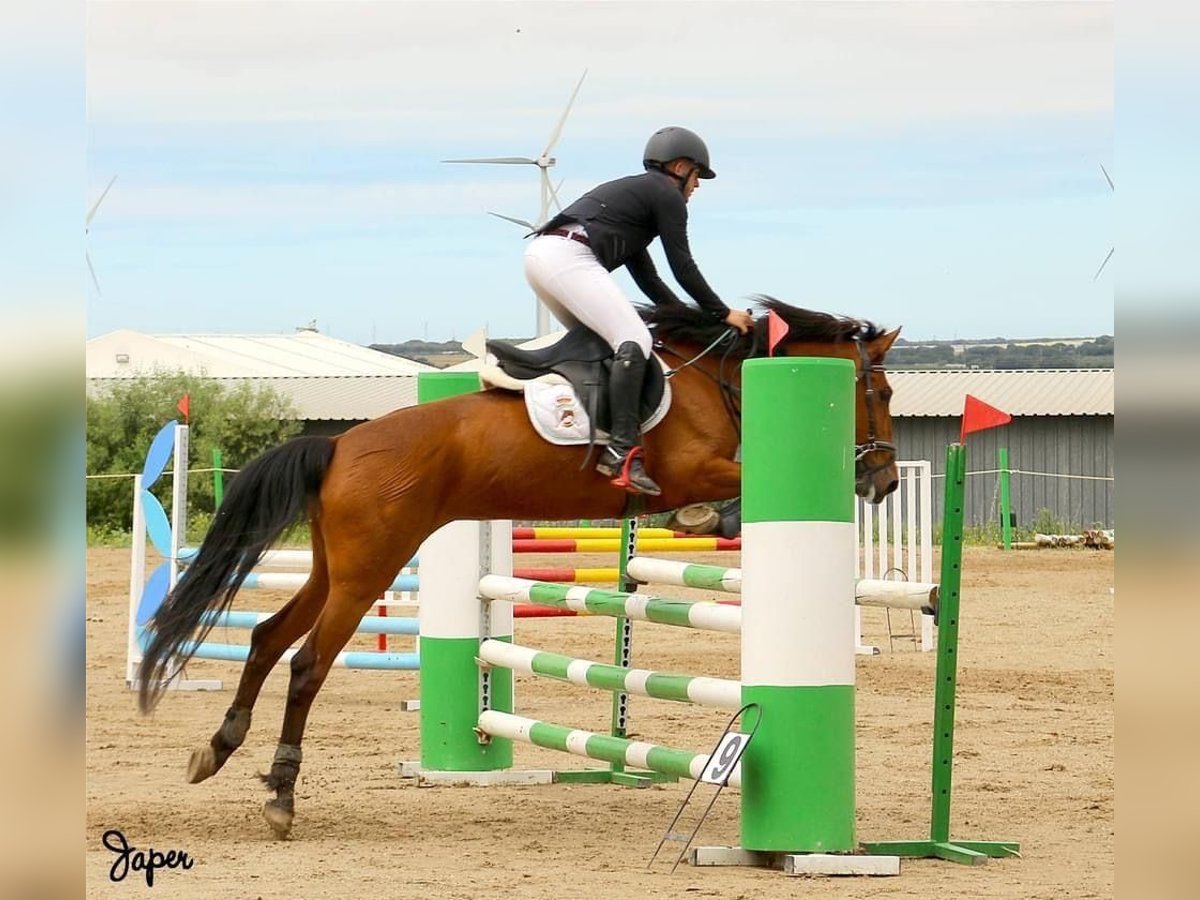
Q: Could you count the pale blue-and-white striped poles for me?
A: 4